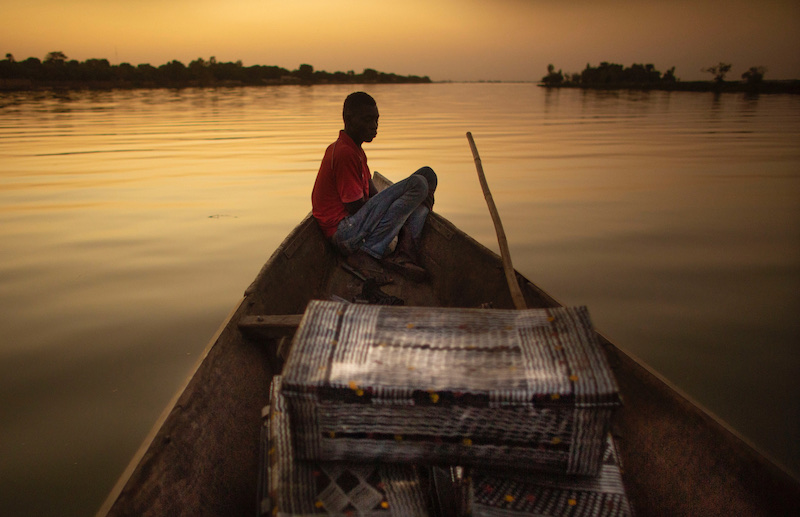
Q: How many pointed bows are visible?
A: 1